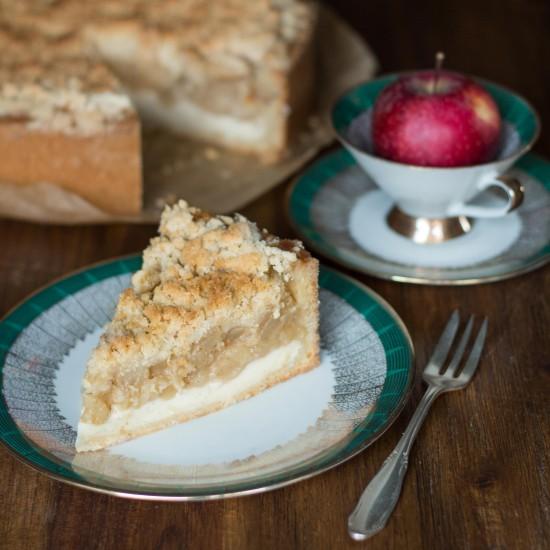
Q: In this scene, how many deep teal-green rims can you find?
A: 3